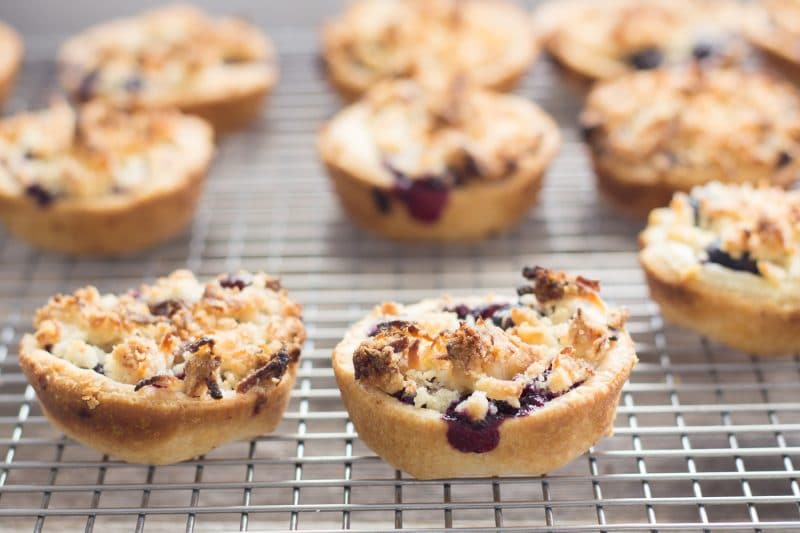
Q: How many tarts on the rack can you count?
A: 11